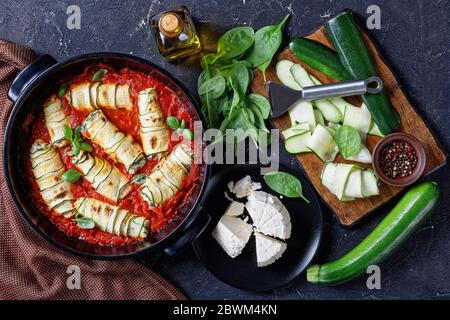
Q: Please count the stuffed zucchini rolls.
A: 8